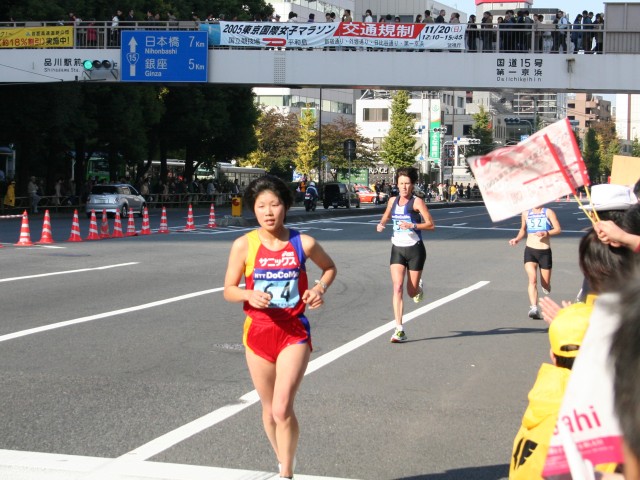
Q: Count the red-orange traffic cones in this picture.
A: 11